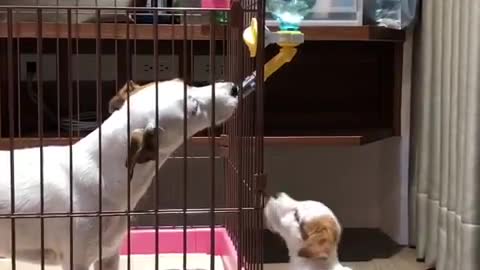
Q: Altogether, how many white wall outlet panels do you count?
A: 4